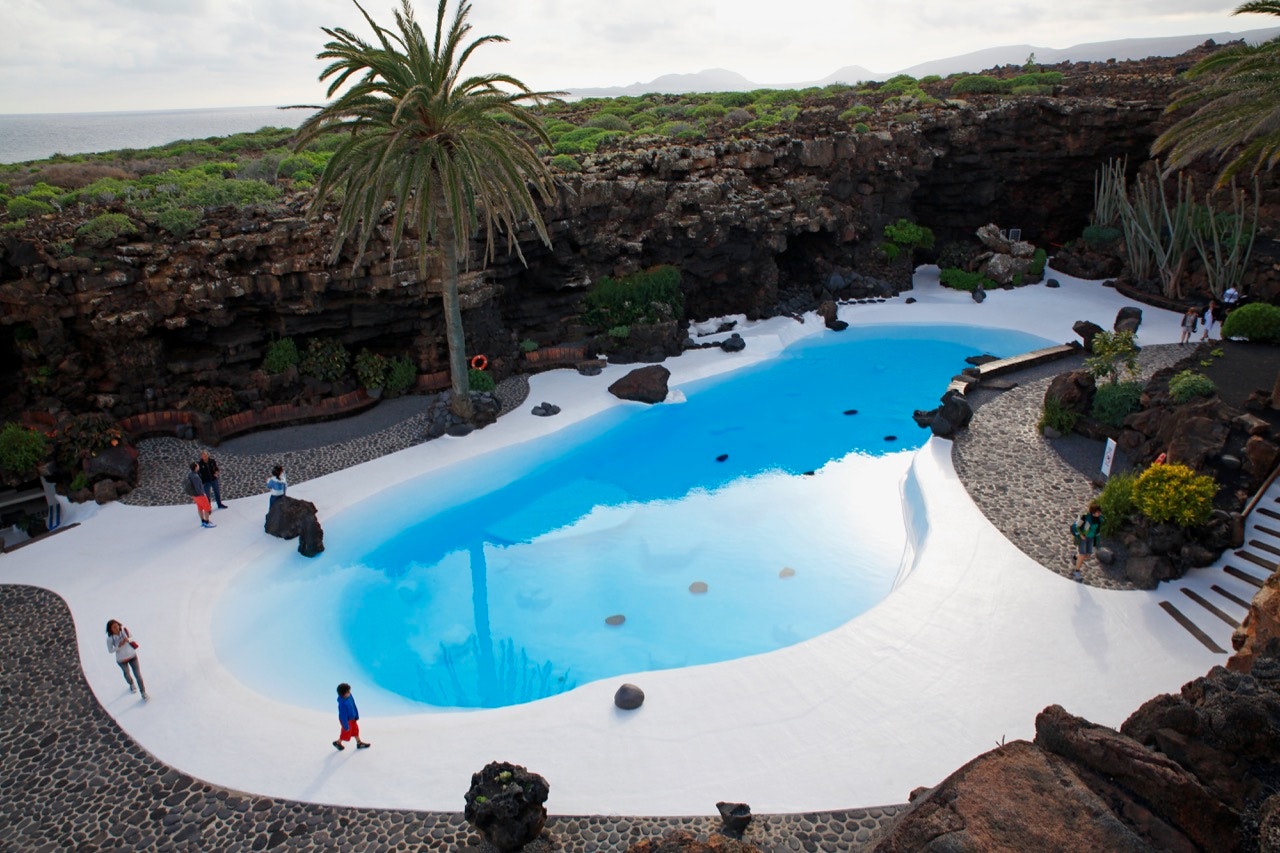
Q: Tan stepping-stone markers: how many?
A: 3